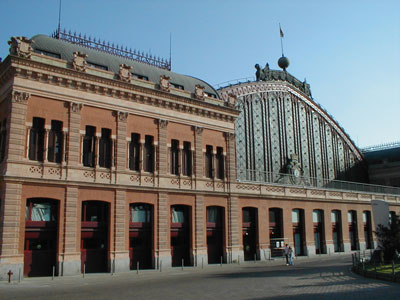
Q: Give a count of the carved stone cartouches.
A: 6